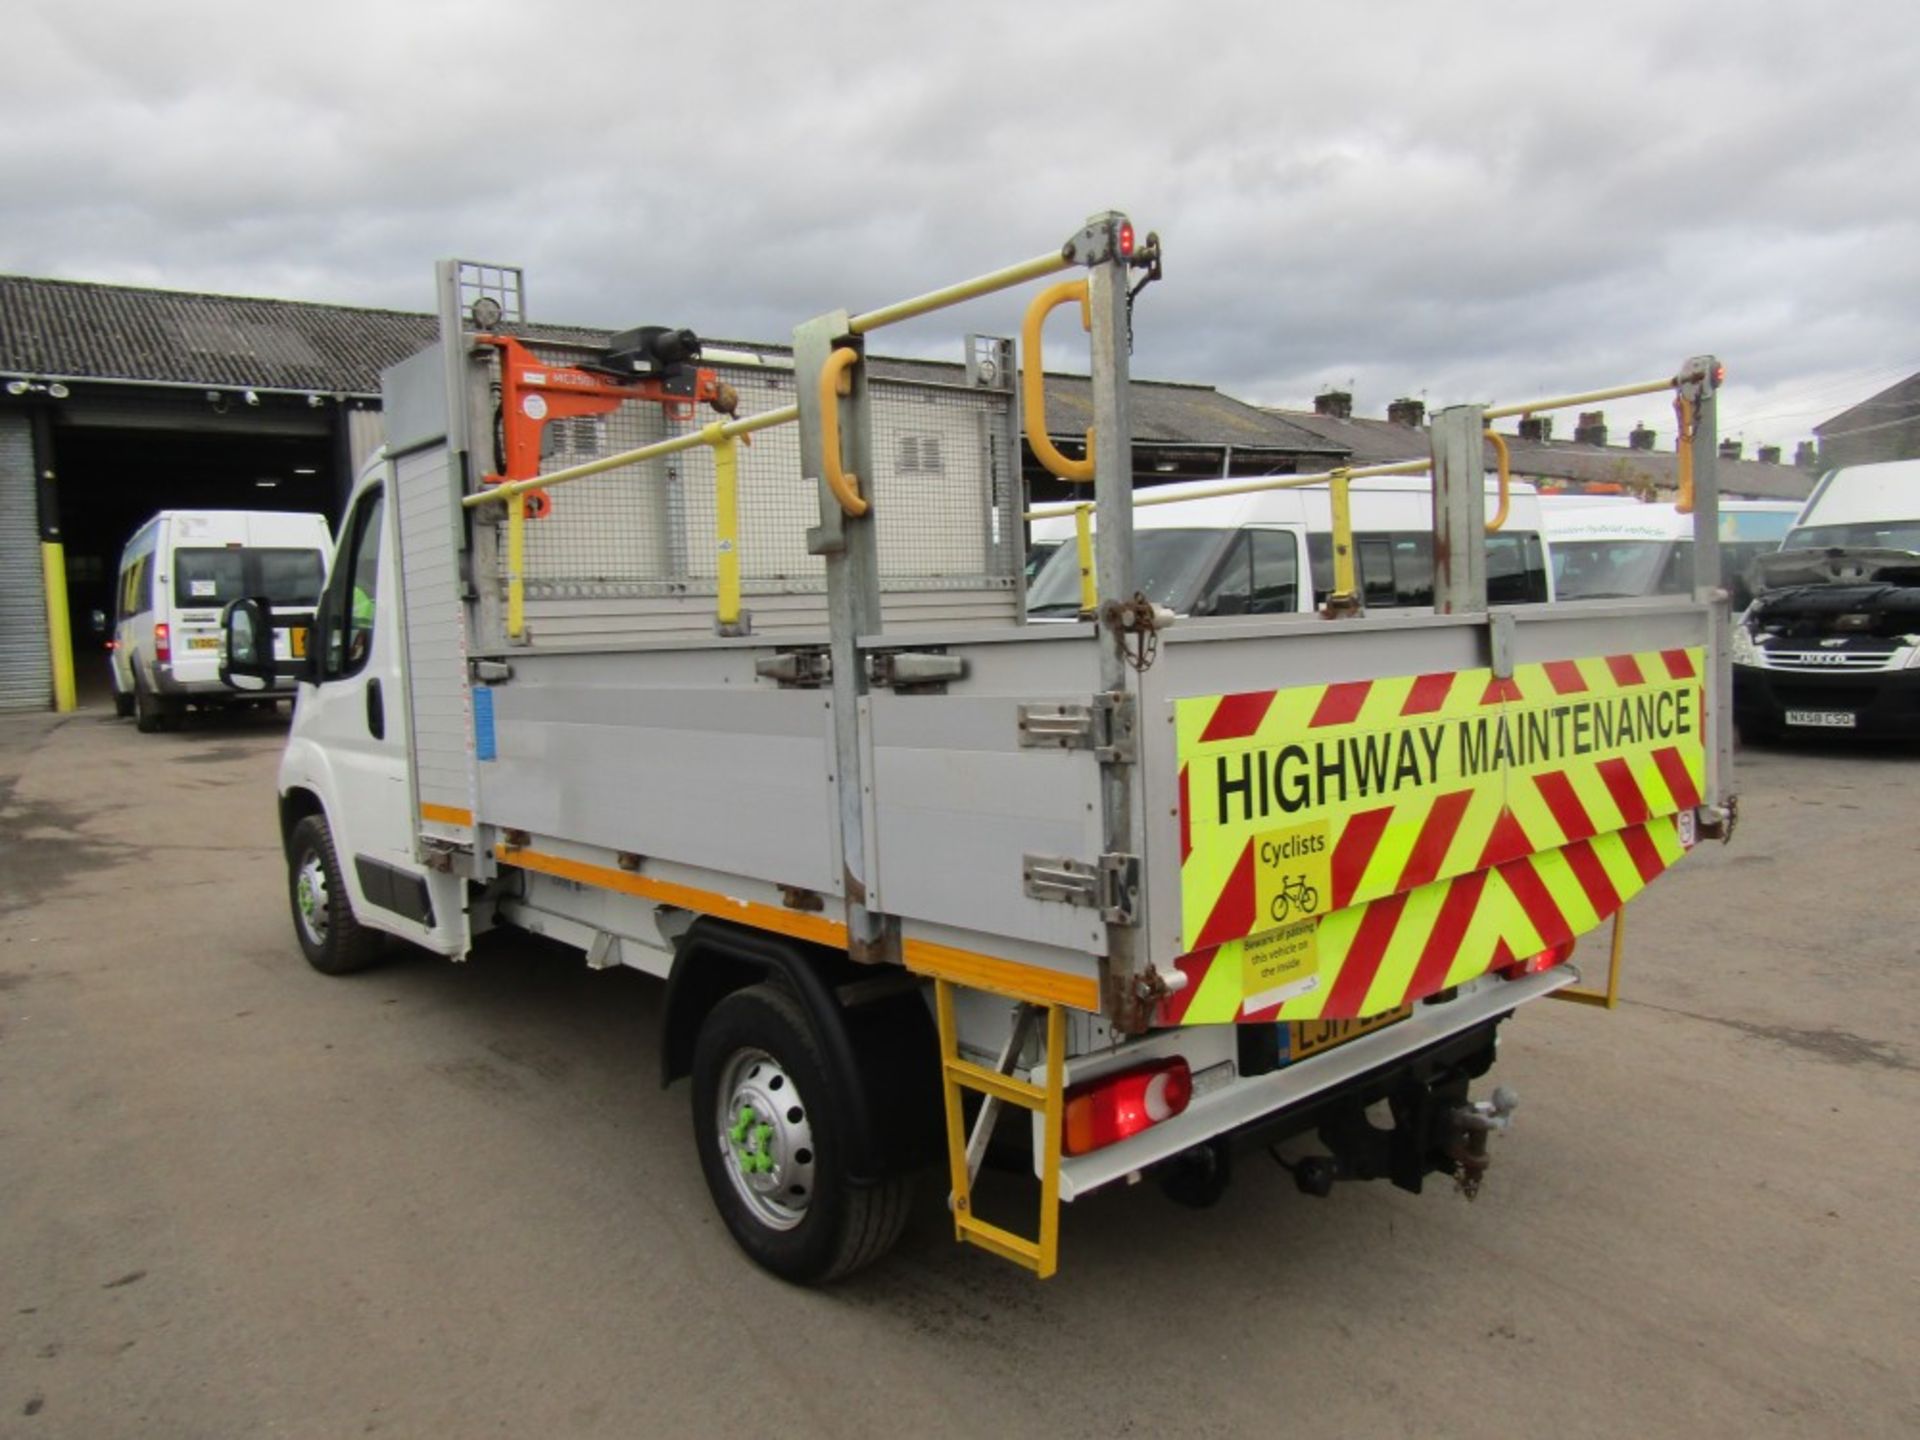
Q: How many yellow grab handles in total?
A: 4